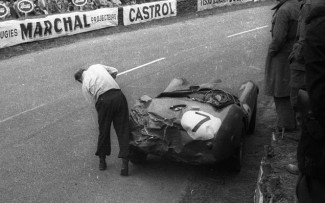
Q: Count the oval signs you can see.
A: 3